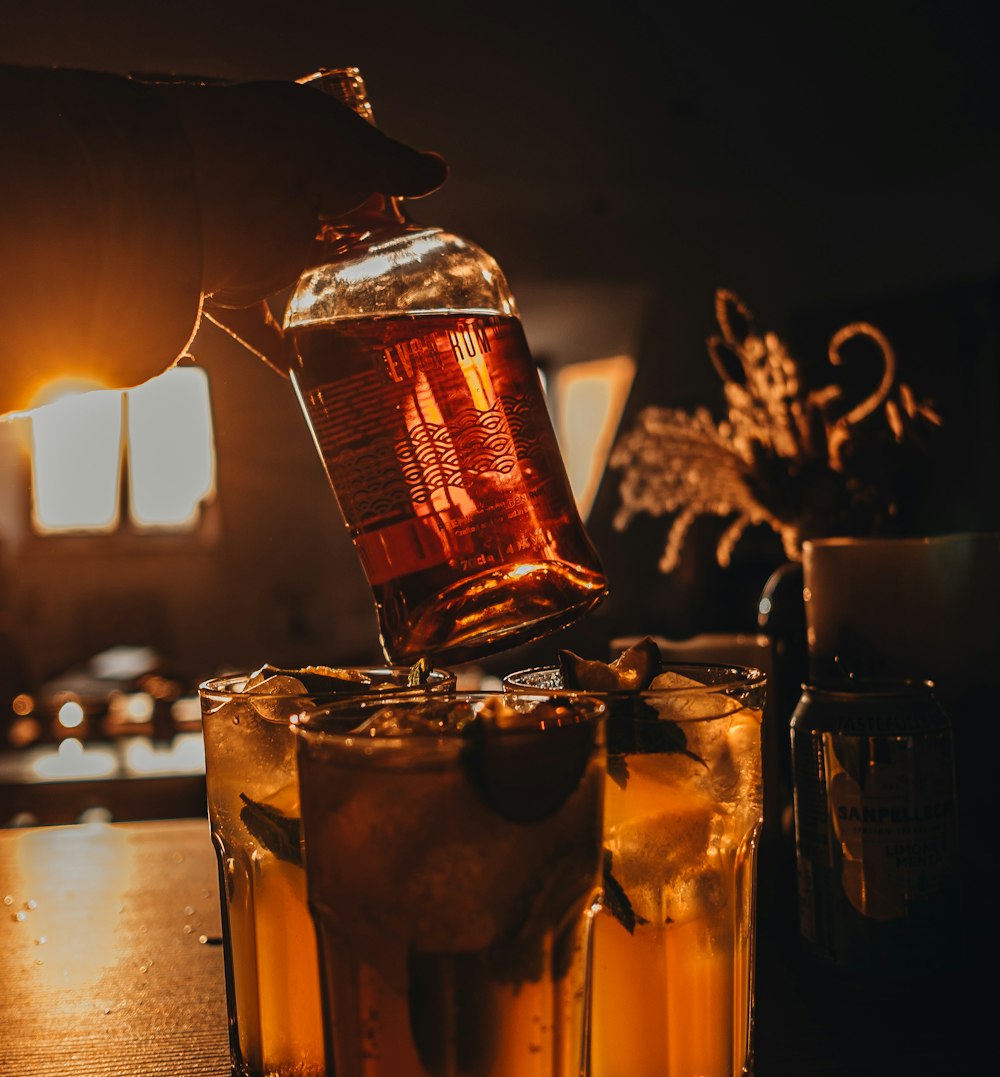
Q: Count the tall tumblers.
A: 3